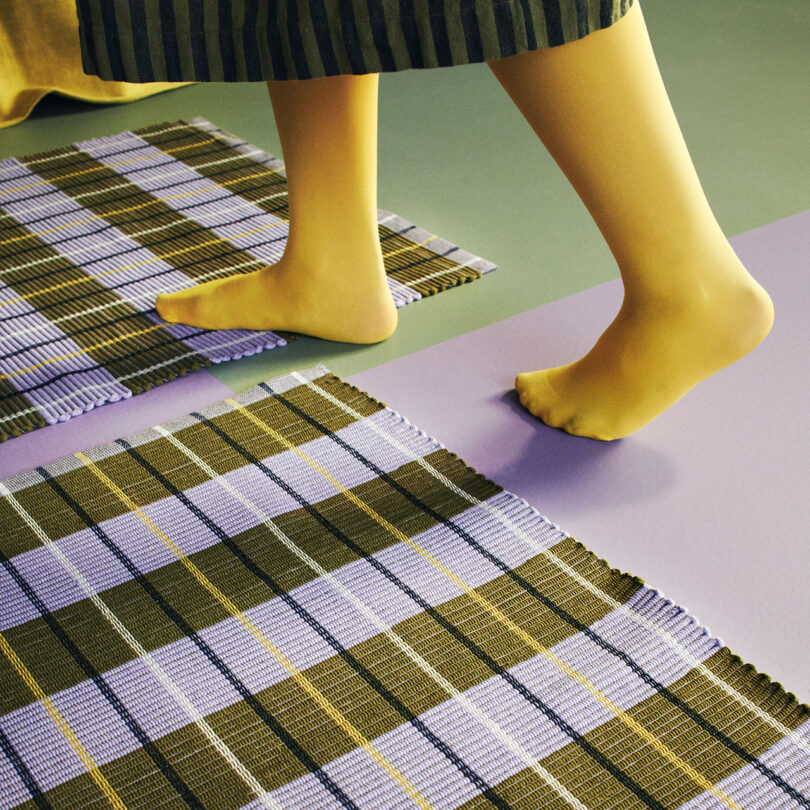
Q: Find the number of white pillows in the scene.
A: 0